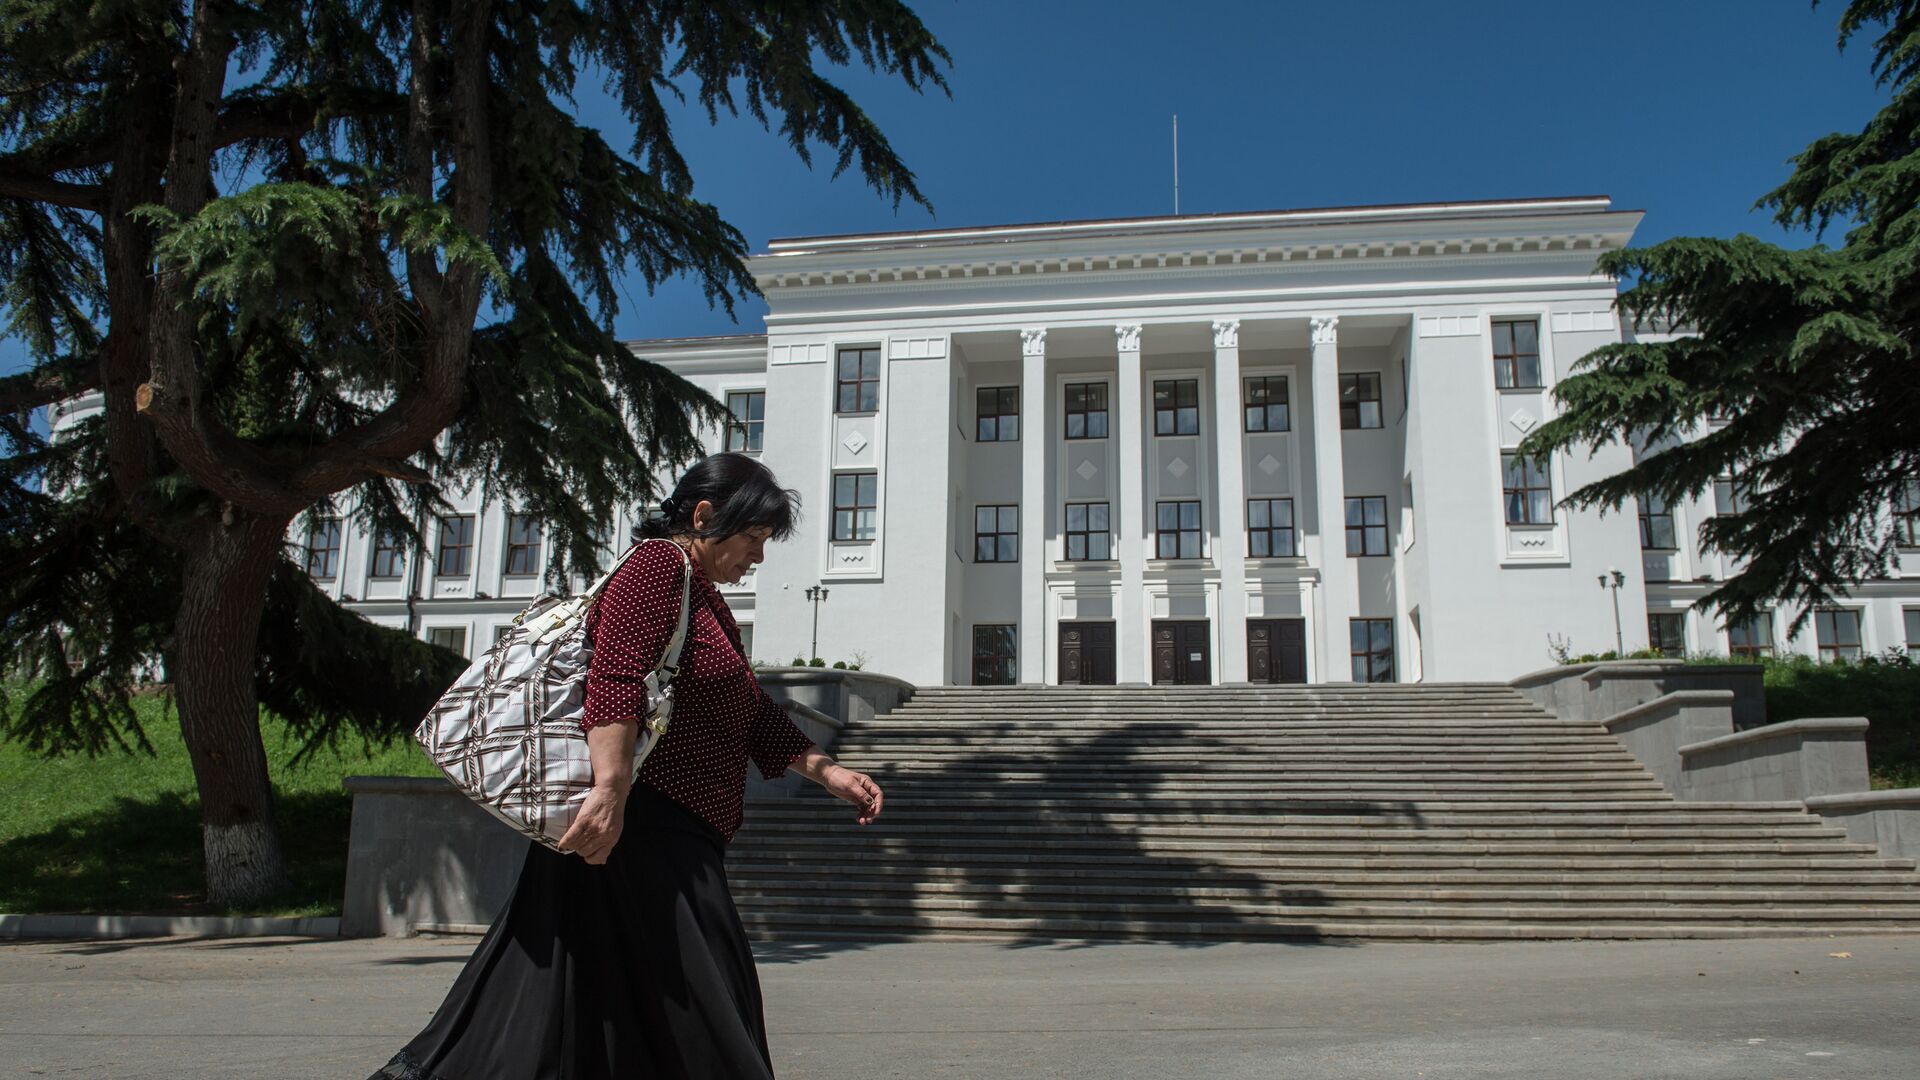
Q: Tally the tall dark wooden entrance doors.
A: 3